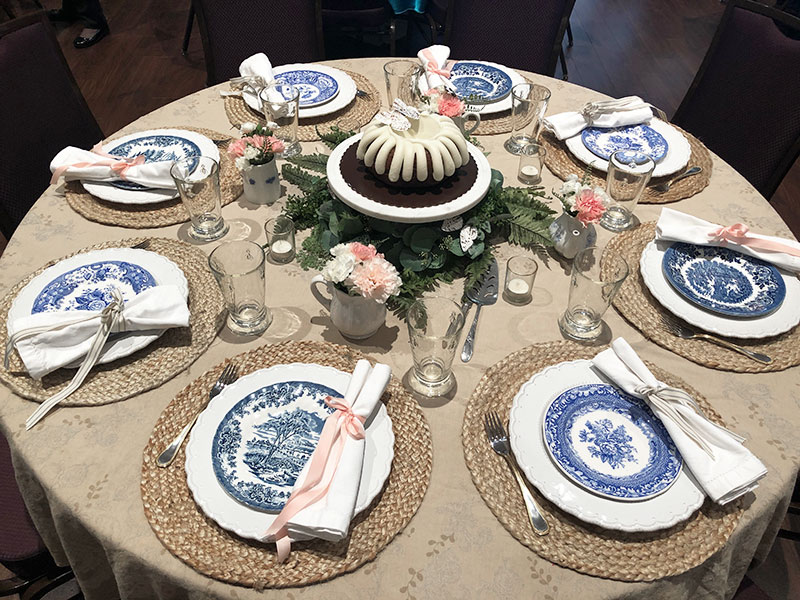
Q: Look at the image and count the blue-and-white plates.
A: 8